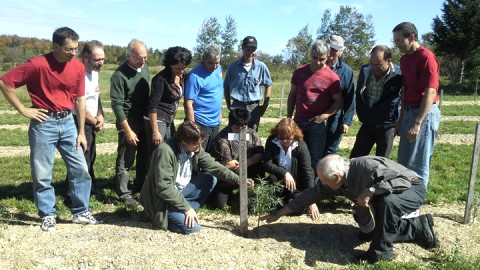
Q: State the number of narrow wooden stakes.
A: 4